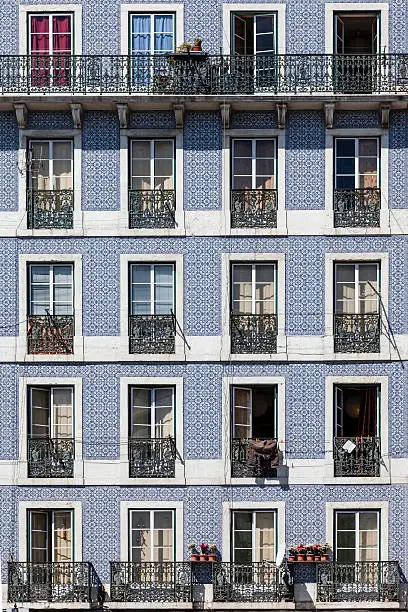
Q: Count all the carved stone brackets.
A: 8